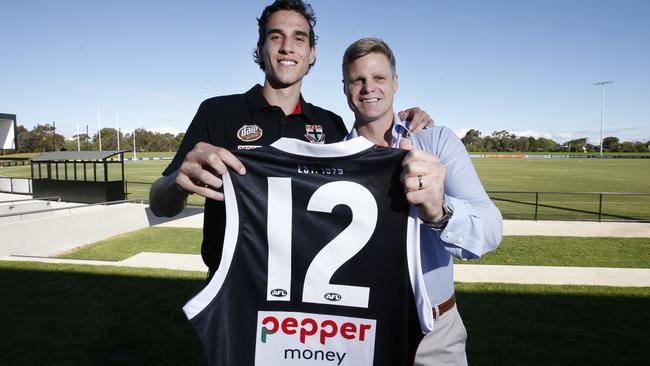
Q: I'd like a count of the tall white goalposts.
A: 4